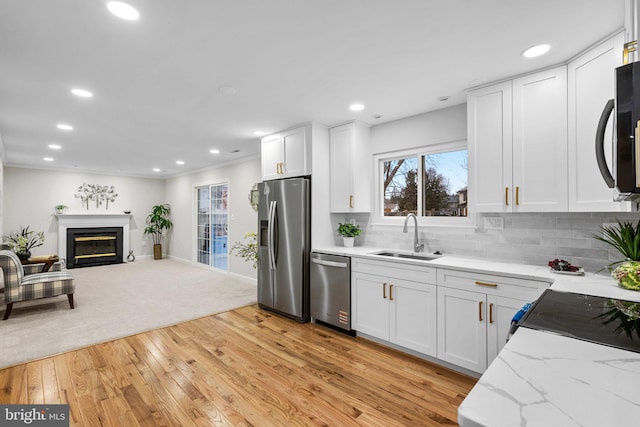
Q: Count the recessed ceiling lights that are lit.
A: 11